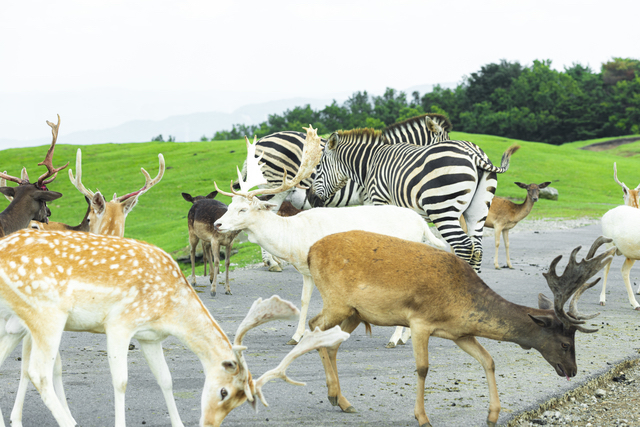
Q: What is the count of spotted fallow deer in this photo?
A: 1